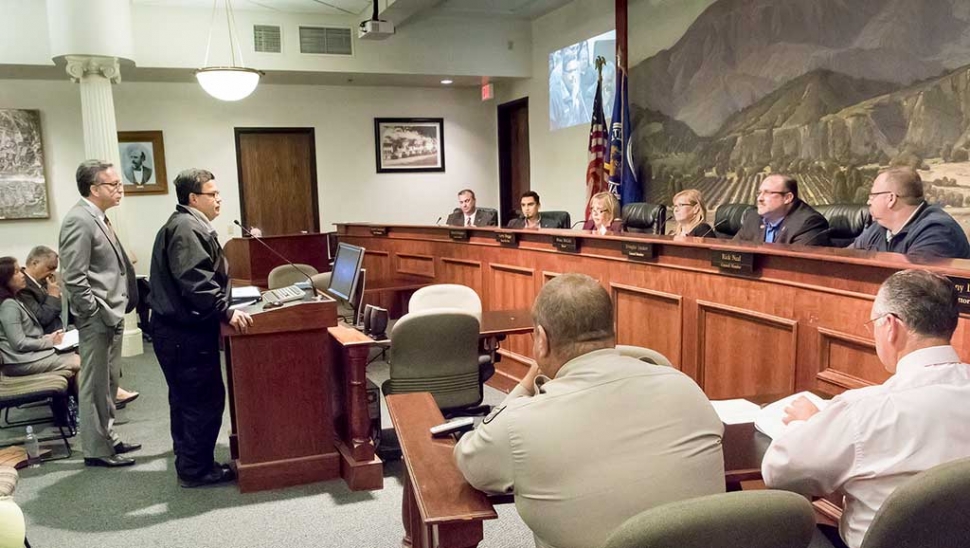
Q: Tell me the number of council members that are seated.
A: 6